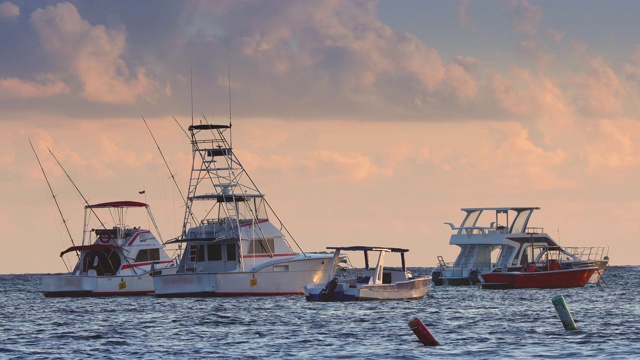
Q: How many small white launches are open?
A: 1